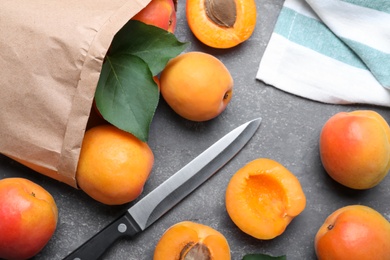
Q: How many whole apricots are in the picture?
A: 6